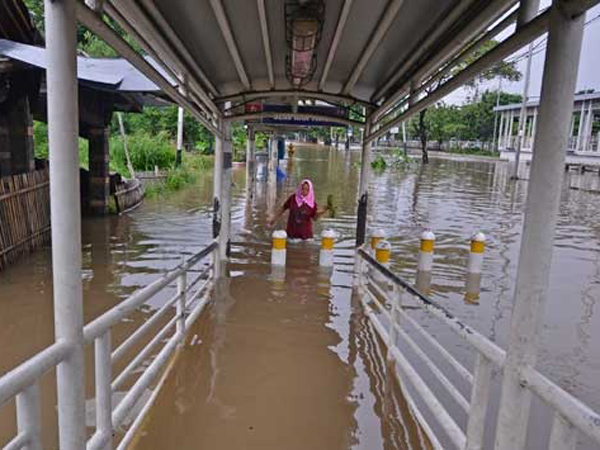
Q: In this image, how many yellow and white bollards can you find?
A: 6